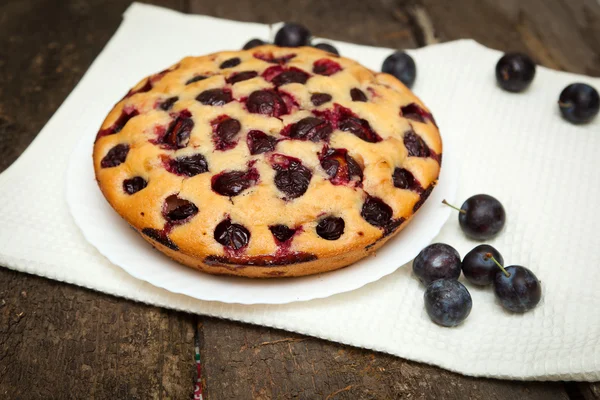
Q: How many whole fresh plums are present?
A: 11